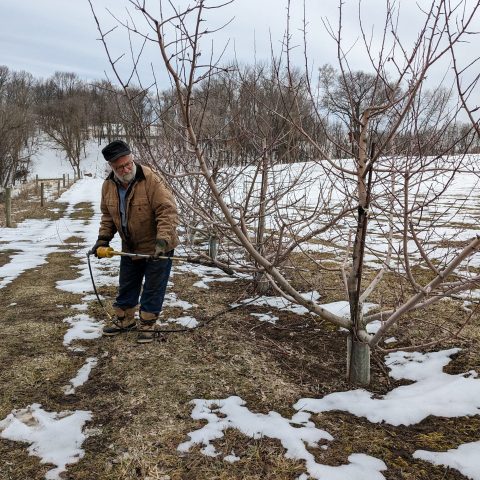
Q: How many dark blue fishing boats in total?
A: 0